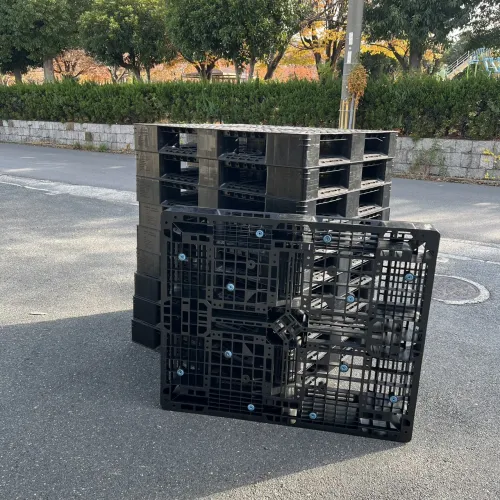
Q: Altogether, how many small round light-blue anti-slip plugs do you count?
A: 12